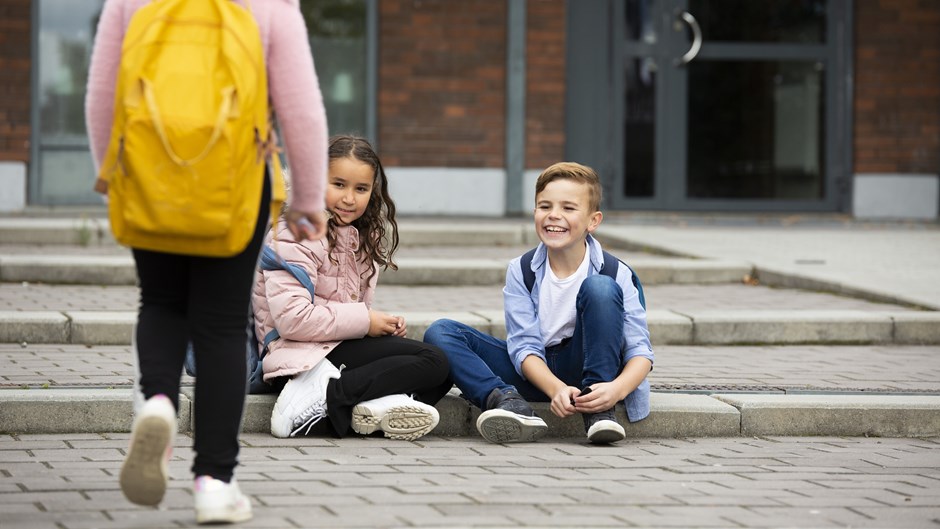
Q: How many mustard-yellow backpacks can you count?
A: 1